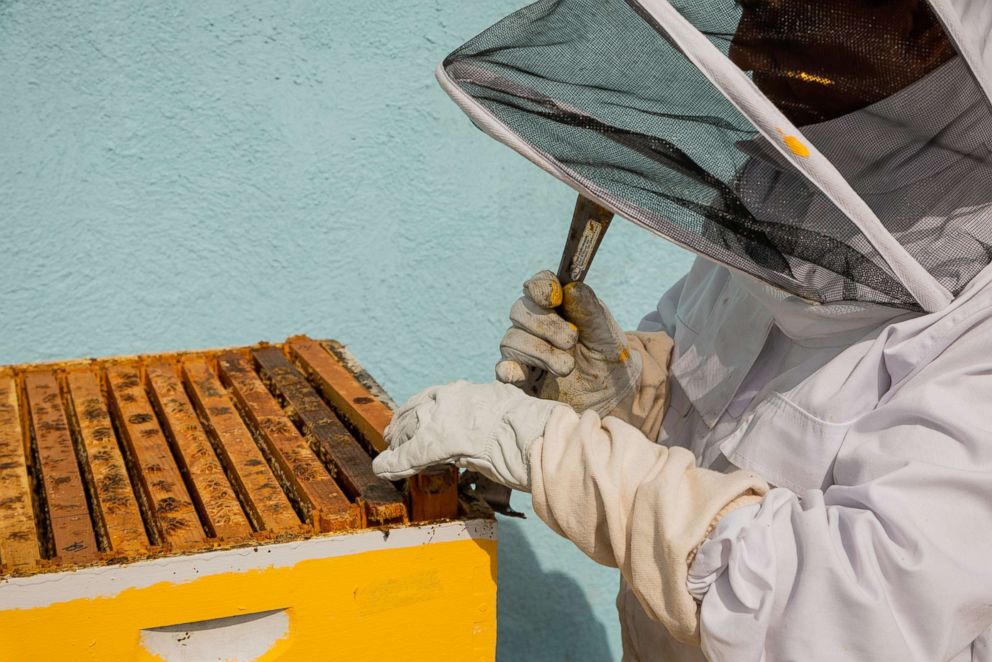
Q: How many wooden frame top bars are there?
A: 9